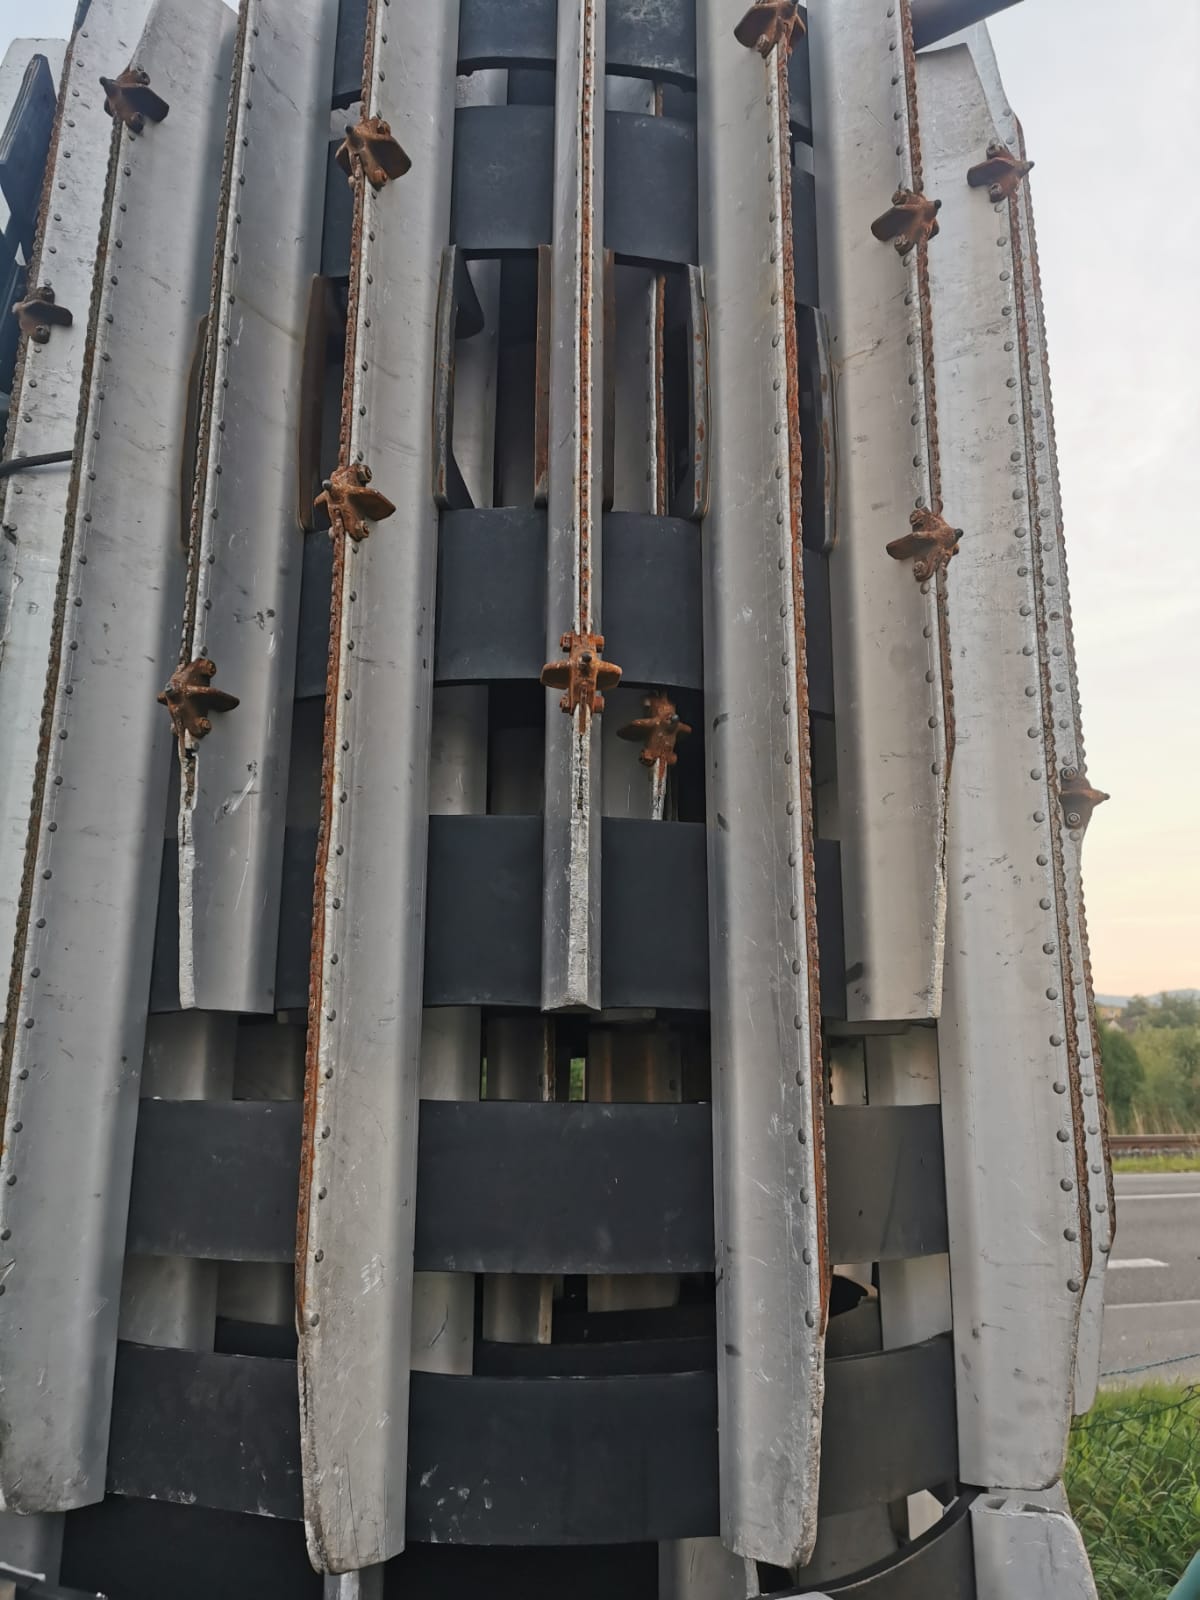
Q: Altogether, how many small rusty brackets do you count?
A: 12